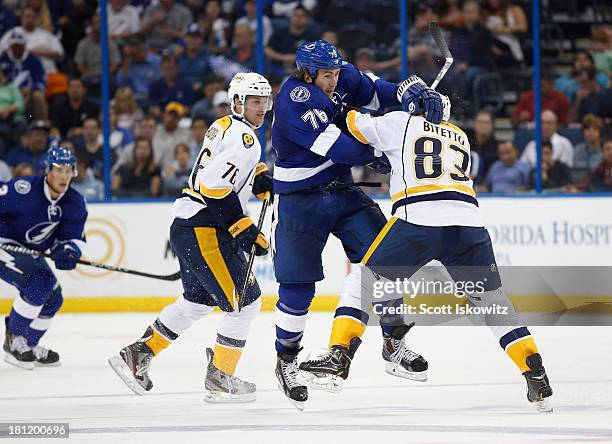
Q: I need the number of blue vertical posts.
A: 4